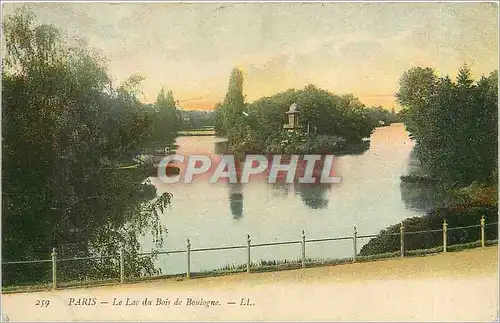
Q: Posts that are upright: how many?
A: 9